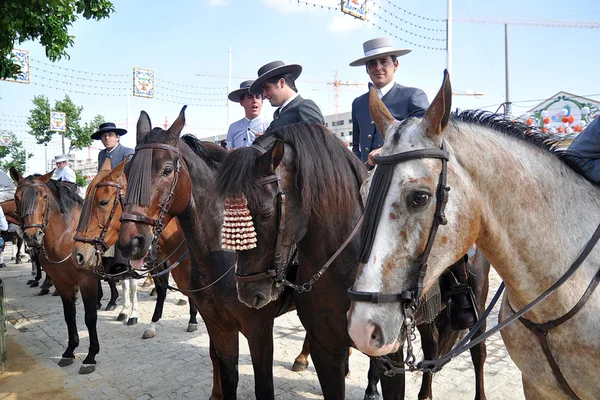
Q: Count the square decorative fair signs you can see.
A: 5